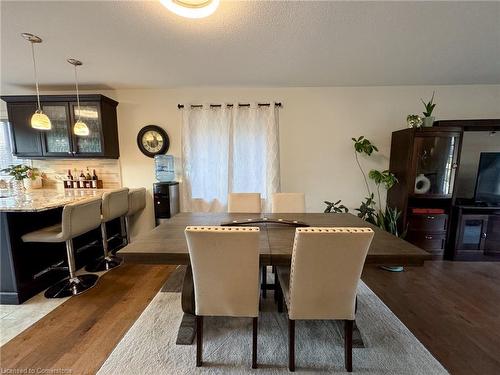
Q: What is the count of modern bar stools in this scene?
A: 3